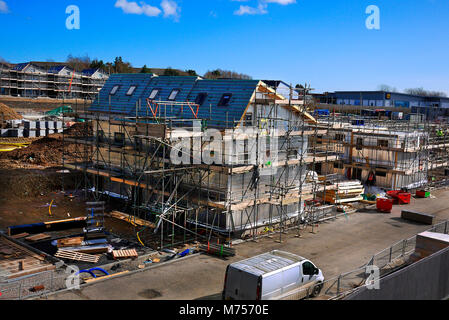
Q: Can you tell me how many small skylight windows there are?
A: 6